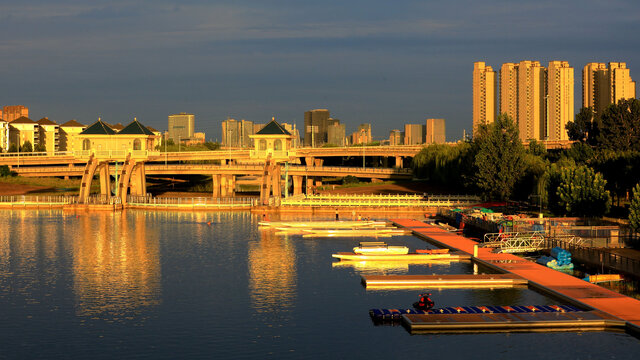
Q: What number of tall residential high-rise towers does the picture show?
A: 6